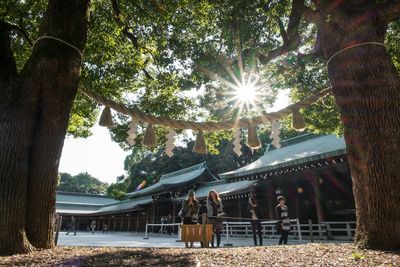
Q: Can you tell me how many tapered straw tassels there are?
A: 5